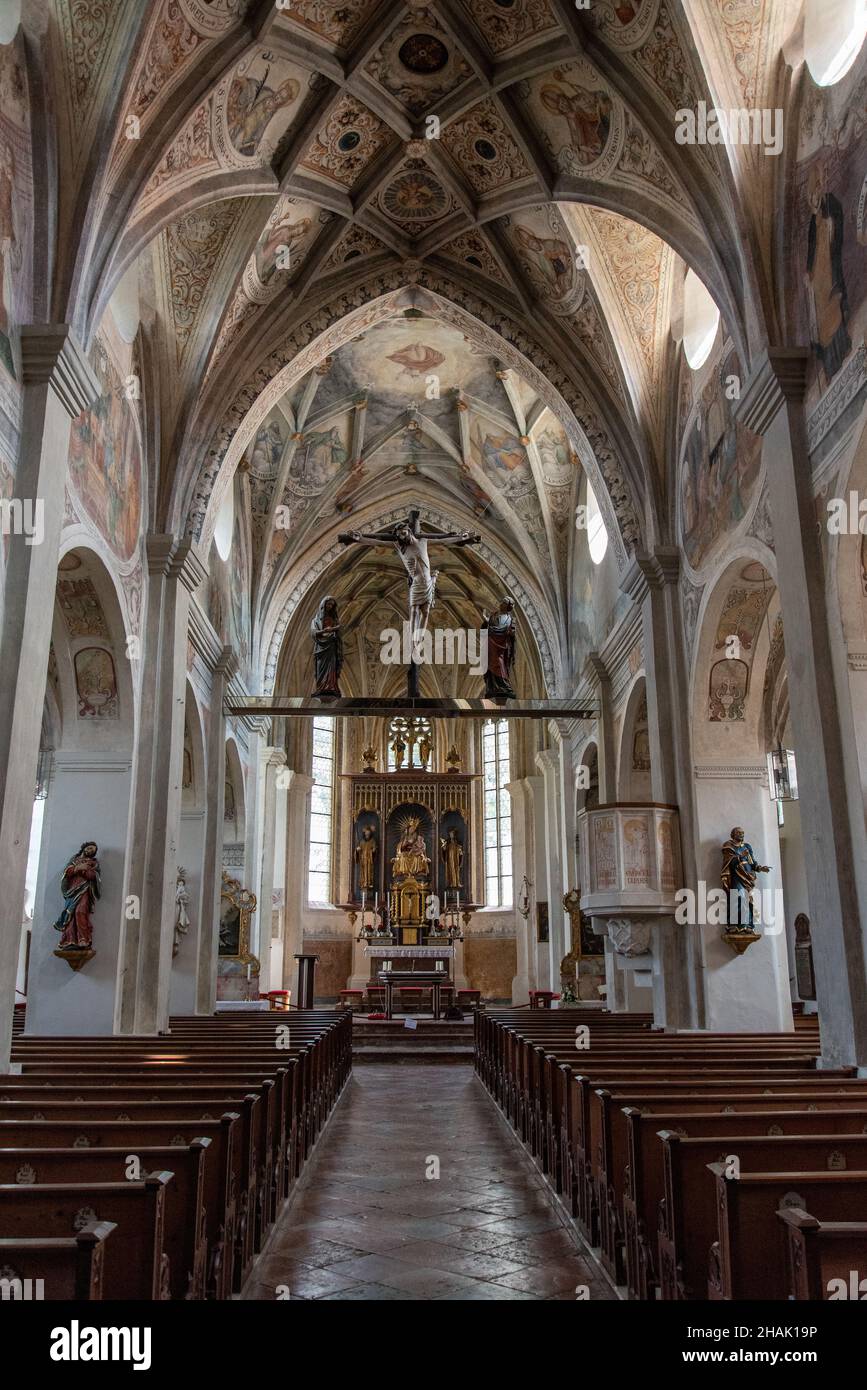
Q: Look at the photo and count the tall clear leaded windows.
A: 2